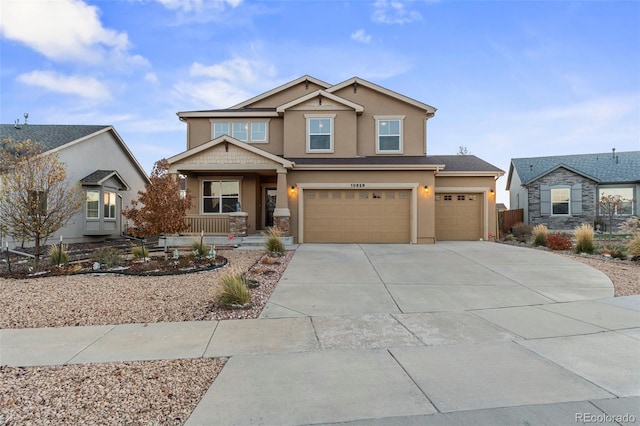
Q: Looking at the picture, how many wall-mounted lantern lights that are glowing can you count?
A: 3